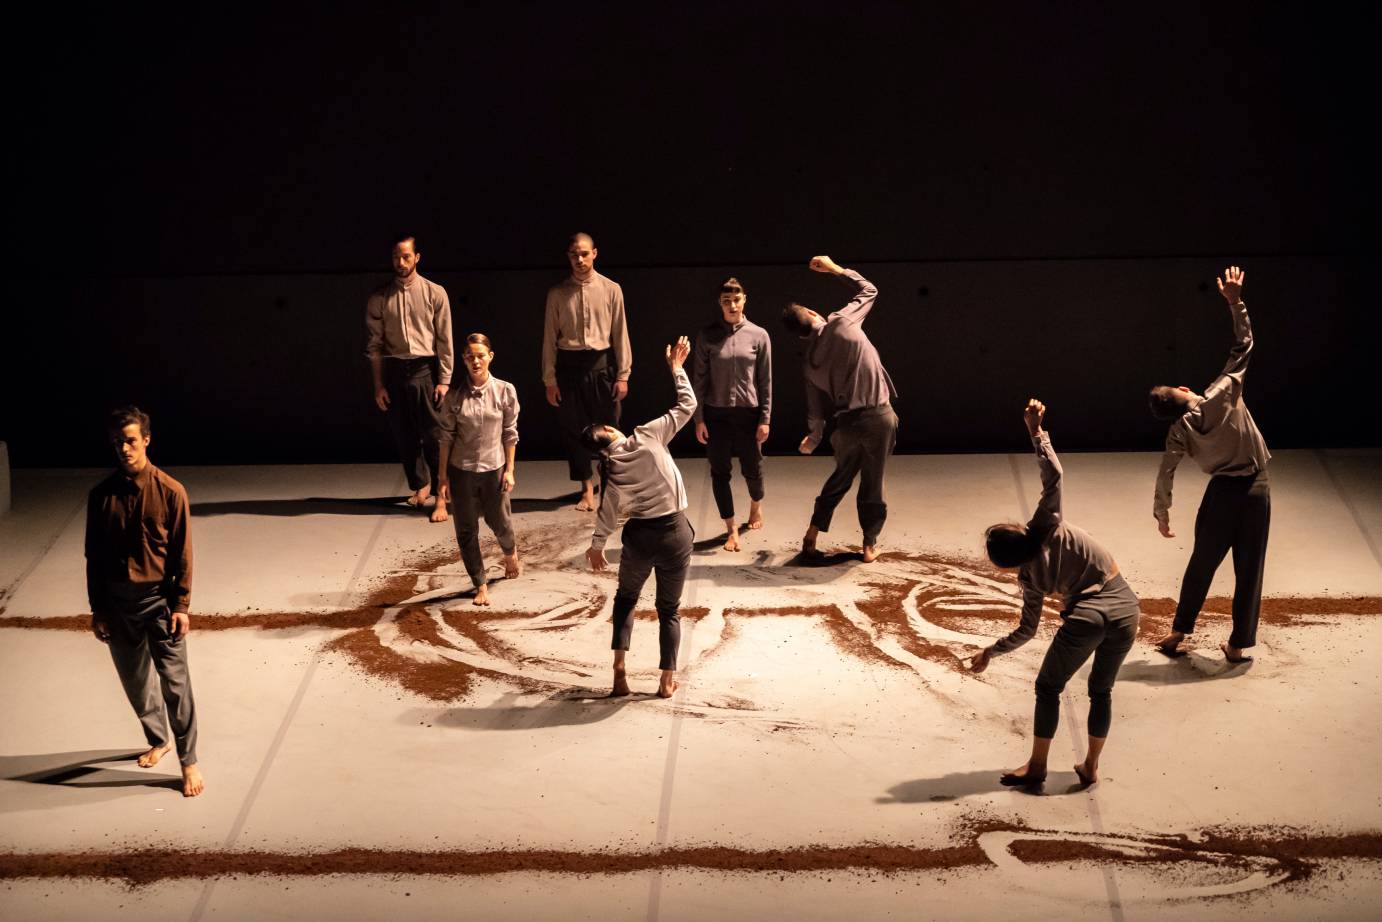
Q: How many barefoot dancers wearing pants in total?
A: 9